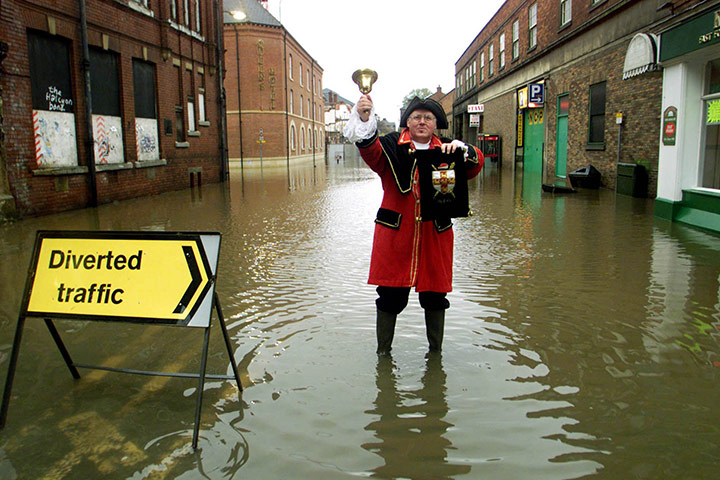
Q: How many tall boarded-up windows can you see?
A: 3